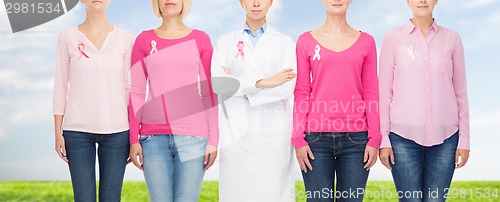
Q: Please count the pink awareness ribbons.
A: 2